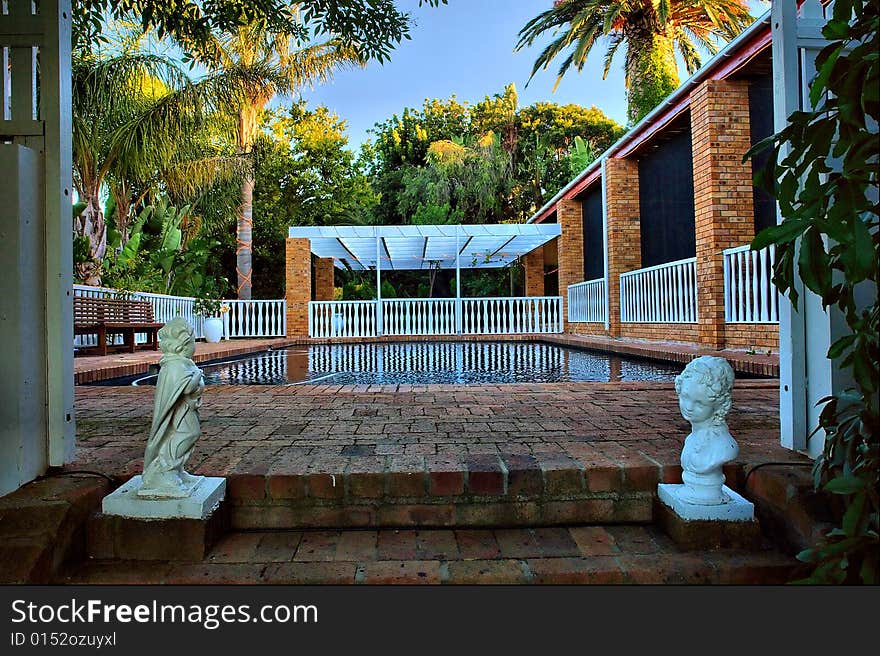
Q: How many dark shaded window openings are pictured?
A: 3